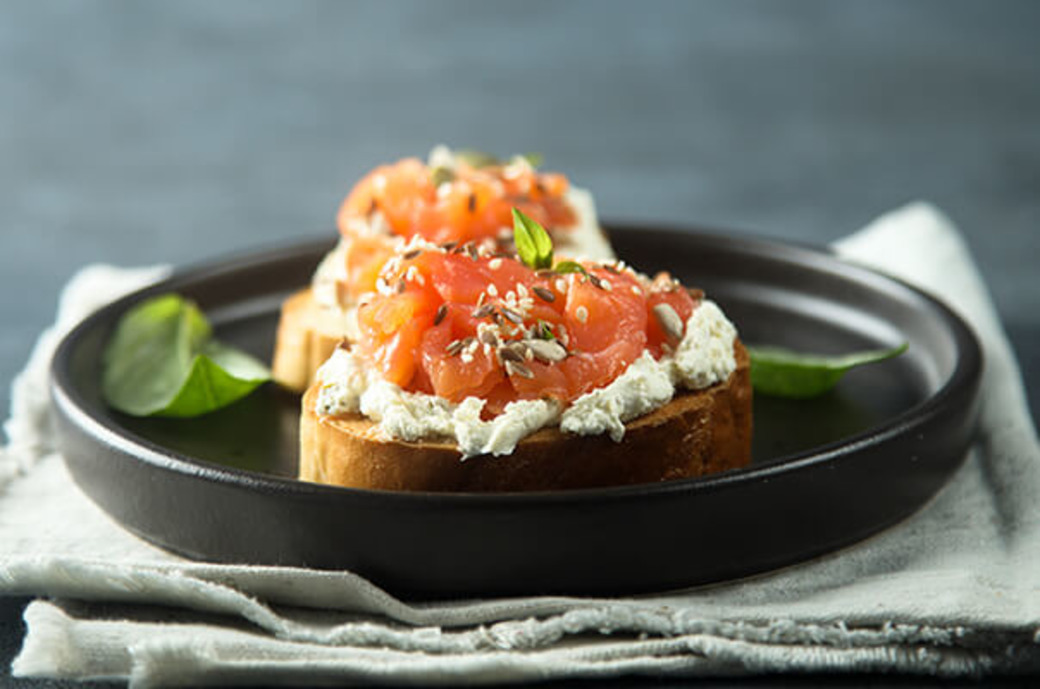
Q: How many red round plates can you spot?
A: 0